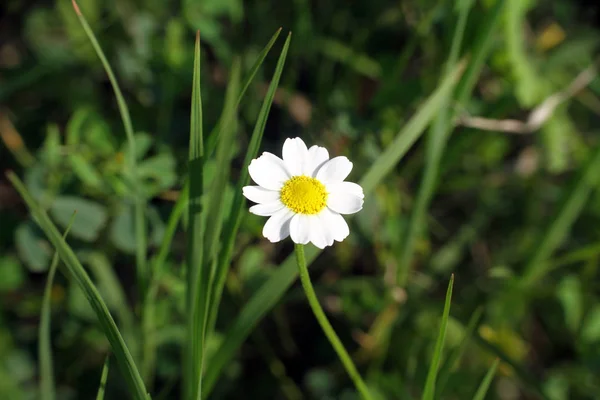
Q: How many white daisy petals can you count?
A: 11